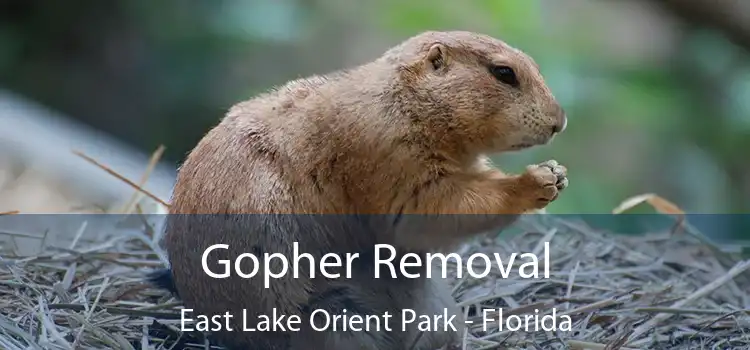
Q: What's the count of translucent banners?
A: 1